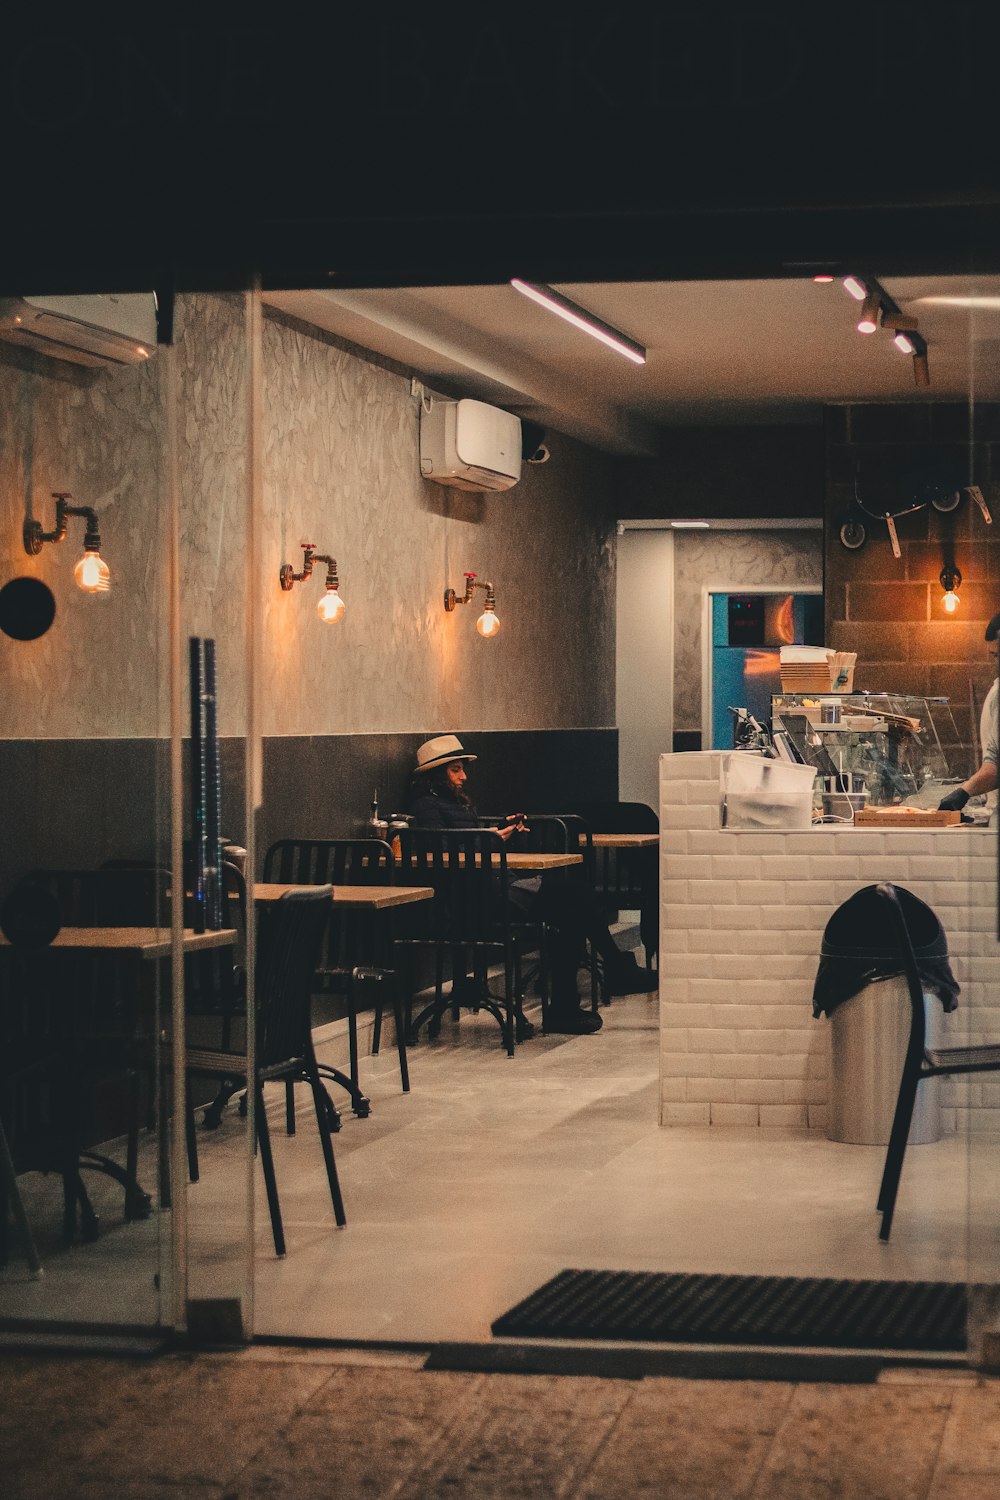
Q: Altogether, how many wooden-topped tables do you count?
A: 4